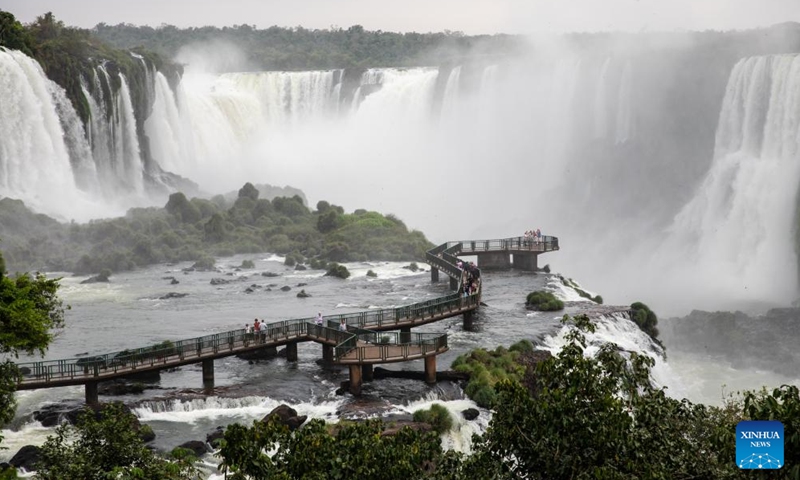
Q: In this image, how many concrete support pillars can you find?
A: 13